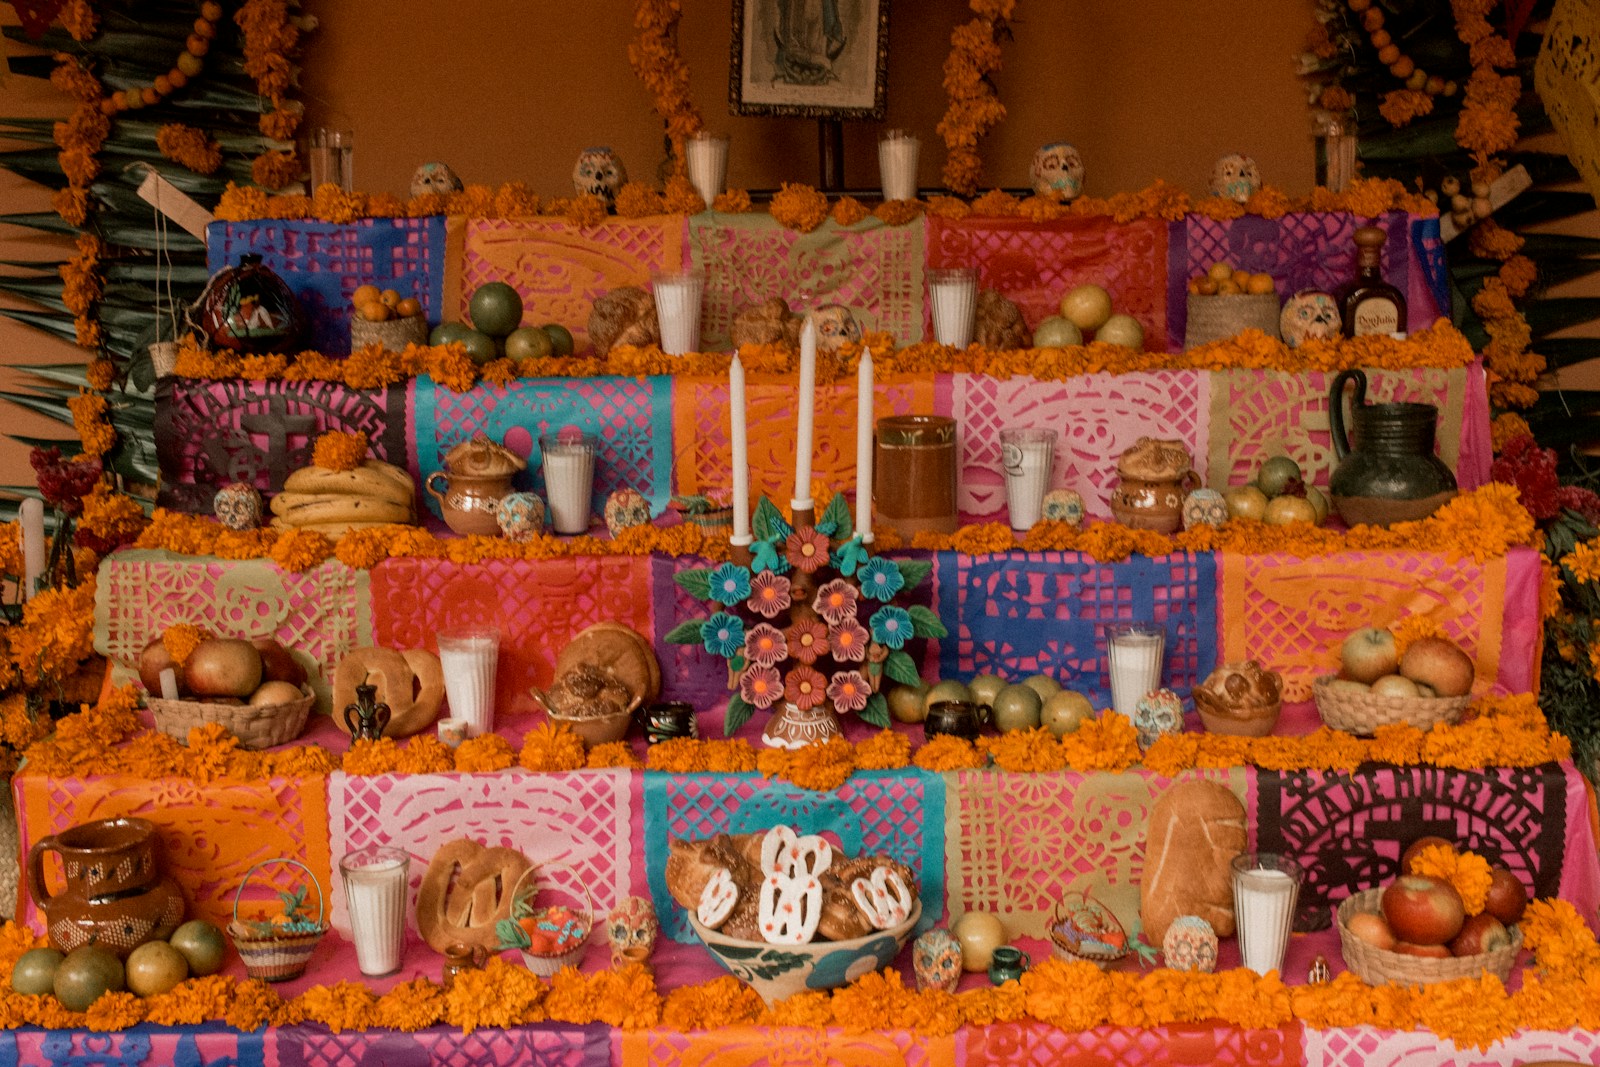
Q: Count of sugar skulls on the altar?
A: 15